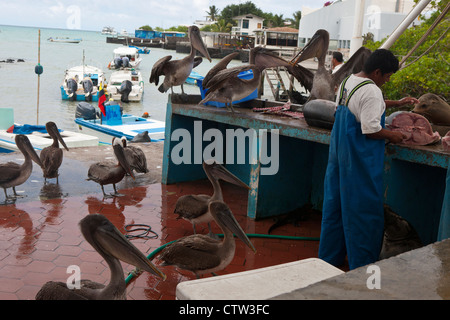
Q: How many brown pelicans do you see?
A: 10